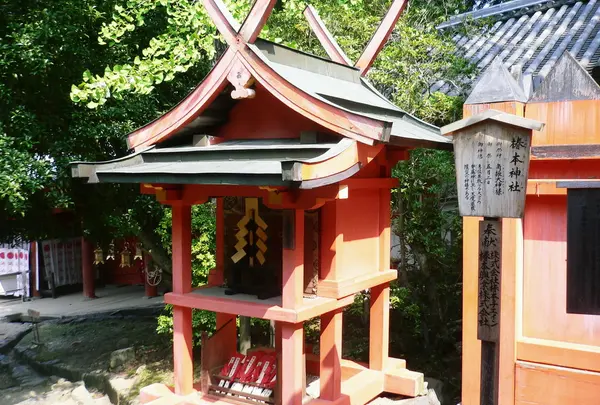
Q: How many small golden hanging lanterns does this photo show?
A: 4